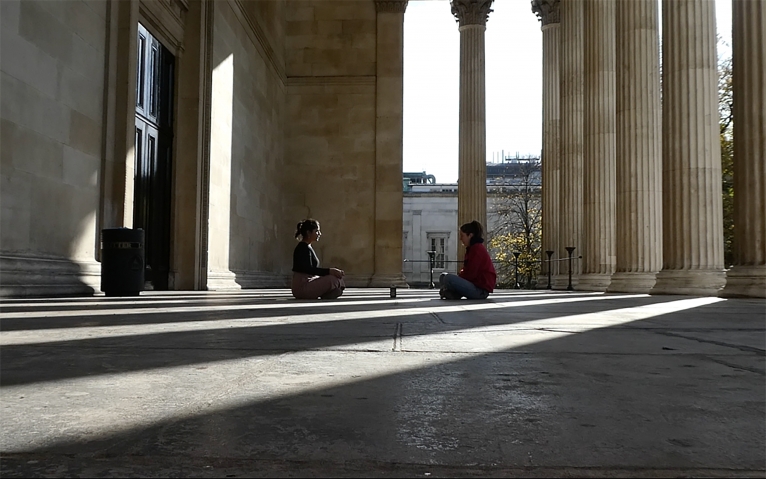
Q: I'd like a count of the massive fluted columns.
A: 7